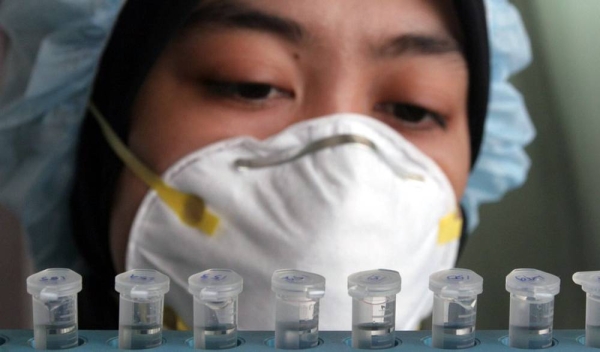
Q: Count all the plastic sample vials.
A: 8